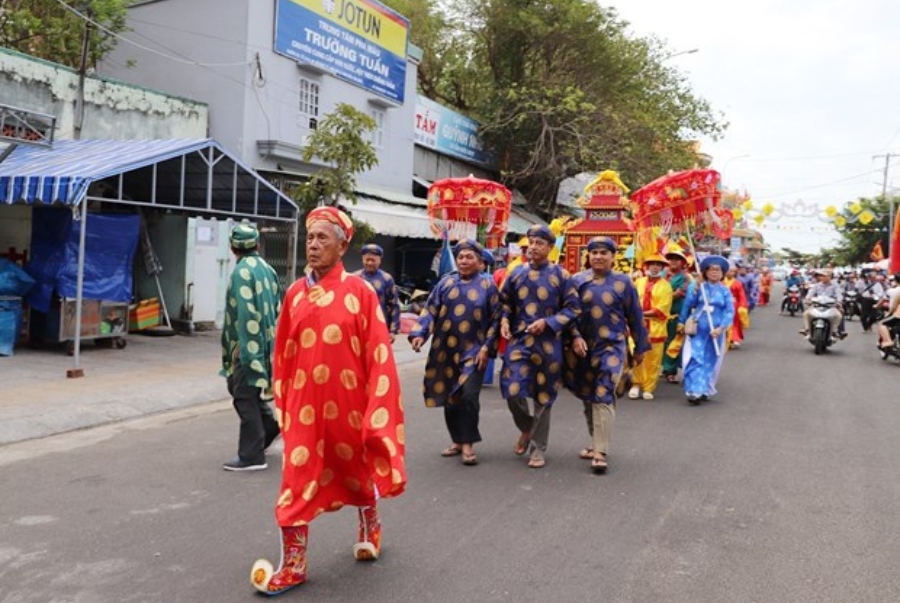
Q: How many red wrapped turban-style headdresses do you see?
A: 1